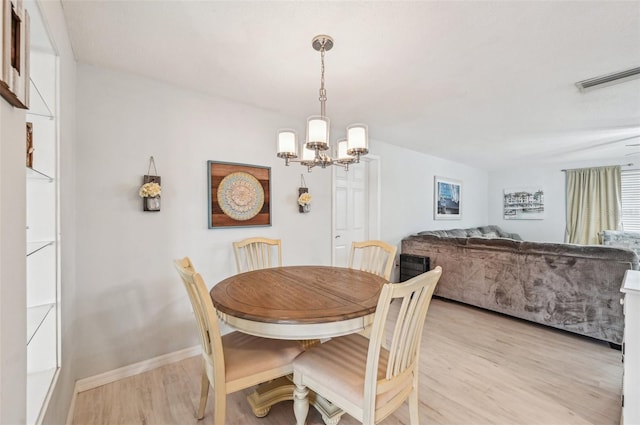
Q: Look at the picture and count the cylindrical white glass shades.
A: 5